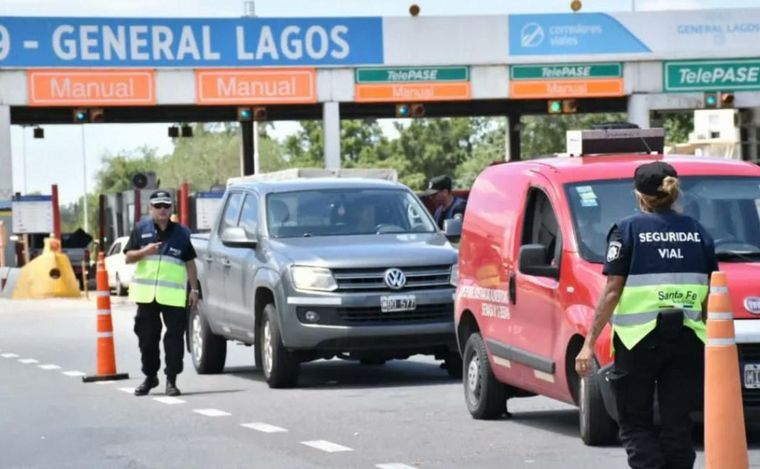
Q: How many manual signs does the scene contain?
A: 4